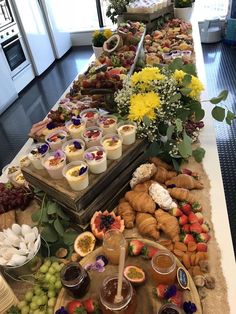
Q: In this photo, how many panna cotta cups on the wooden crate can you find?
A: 12